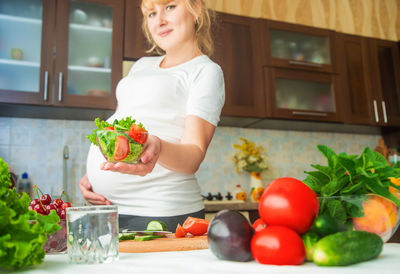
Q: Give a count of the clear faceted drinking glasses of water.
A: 1